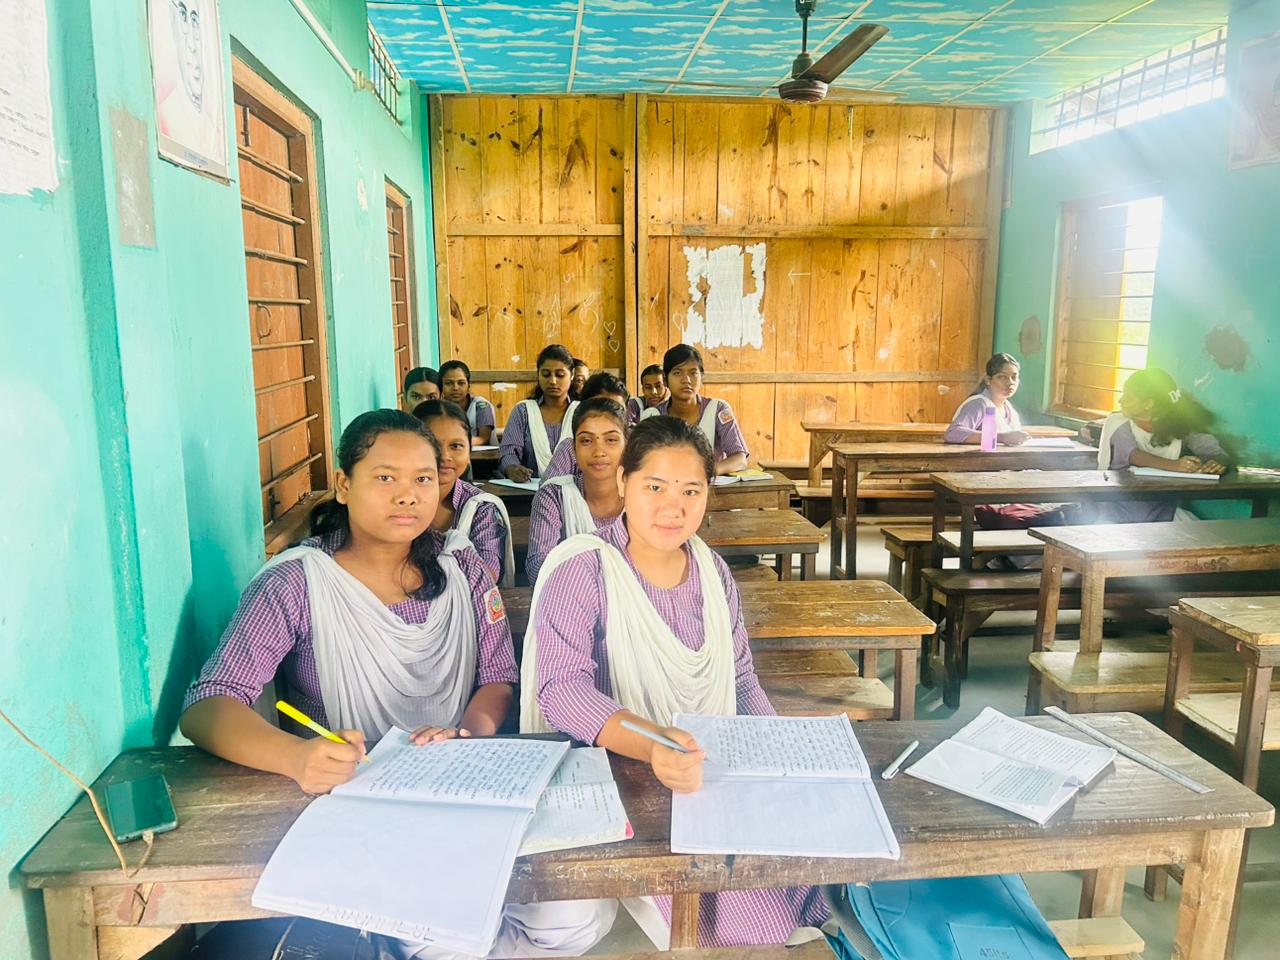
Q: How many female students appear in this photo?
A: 13